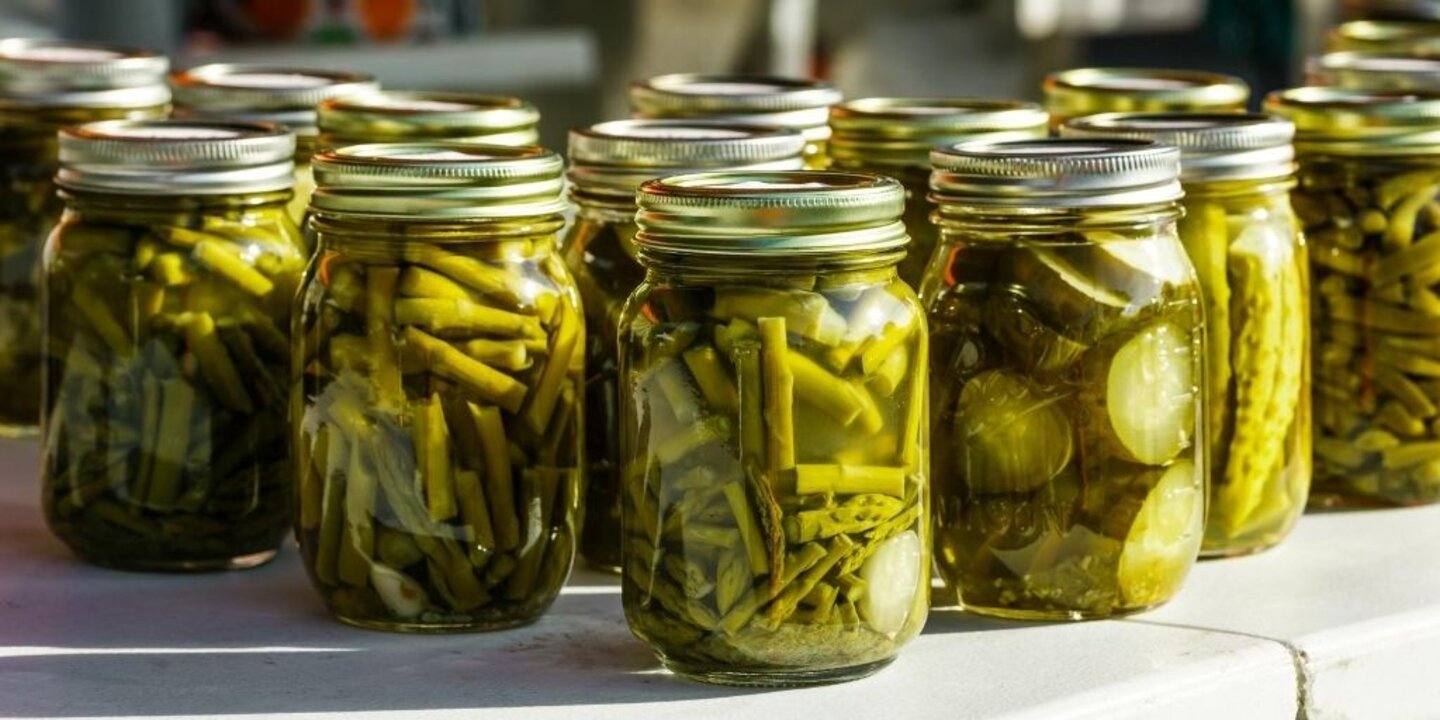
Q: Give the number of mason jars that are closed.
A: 15